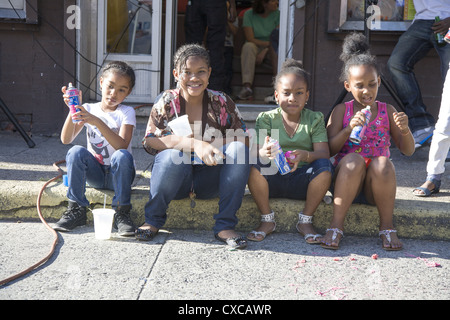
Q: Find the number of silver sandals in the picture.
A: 4